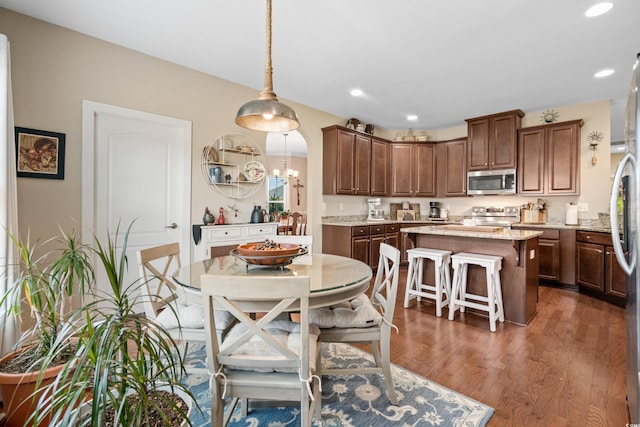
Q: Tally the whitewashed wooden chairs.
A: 4